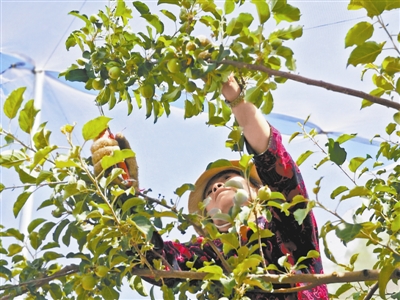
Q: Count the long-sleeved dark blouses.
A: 1